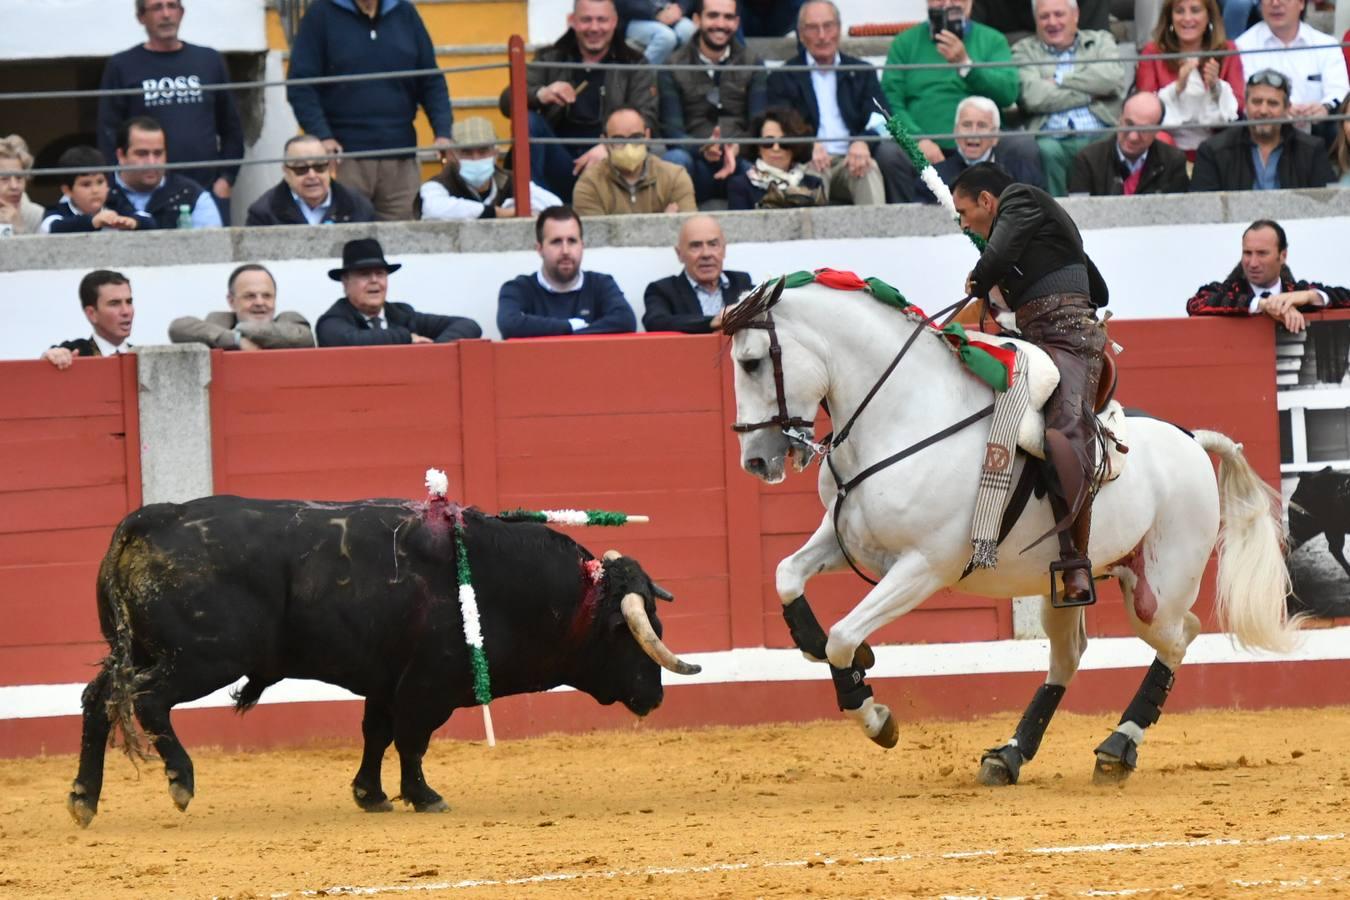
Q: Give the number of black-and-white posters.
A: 1